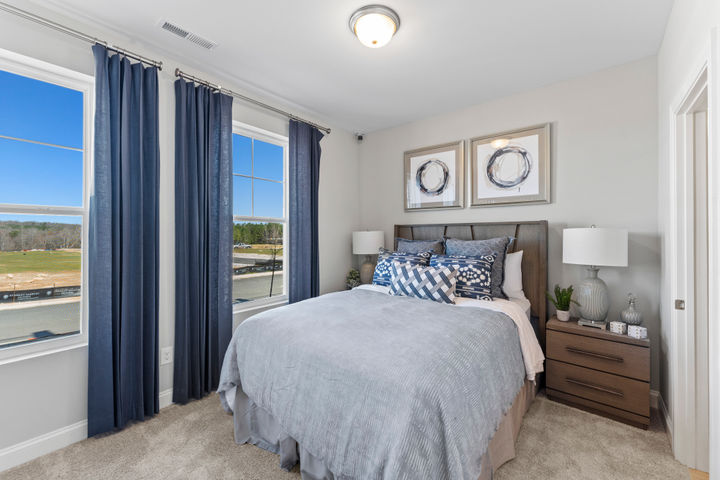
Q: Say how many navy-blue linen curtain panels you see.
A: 3